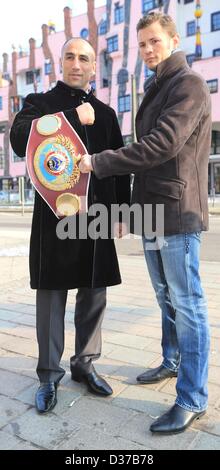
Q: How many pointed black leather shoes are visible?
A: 4